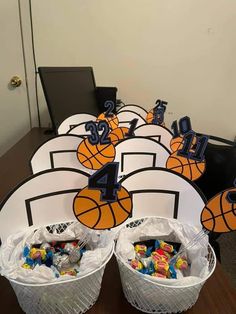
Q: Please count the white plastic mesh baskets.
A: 2